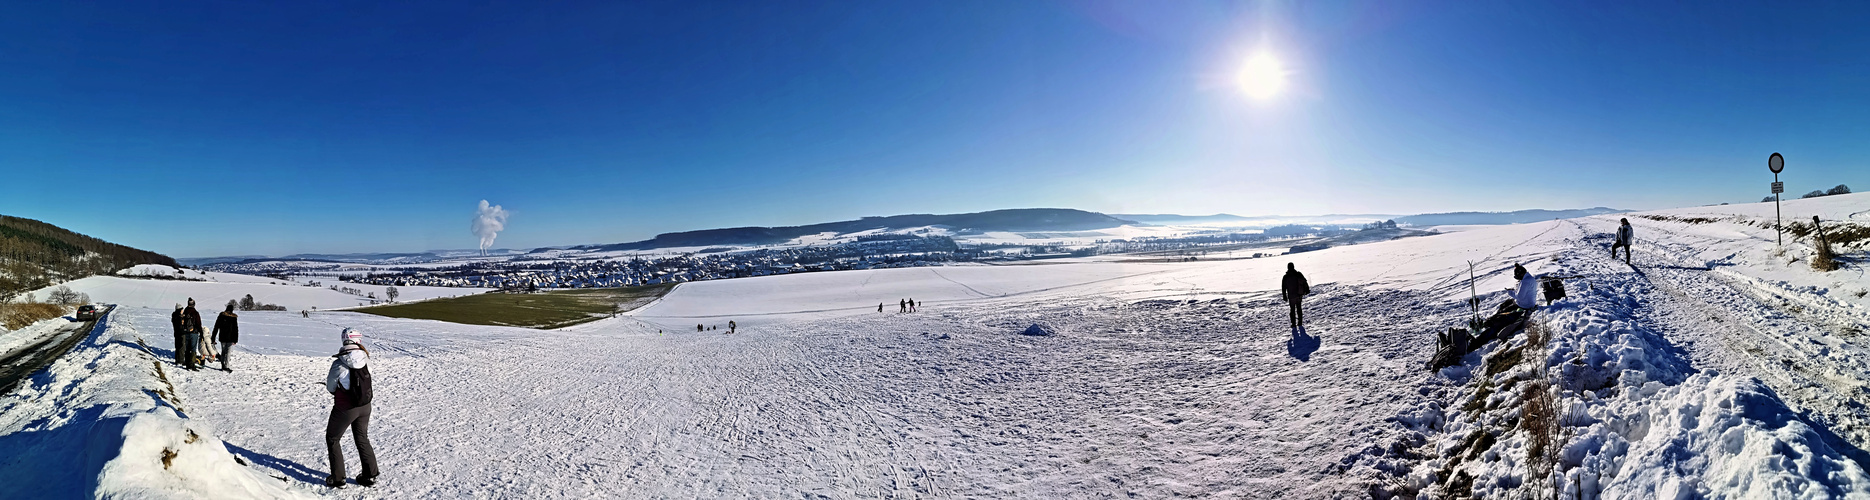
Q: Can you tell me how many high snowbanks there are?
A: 2